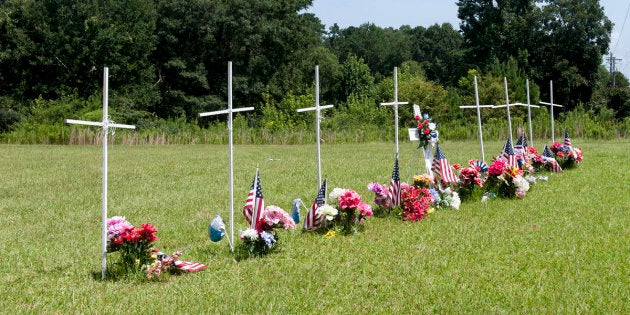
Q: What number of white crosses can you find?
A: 9